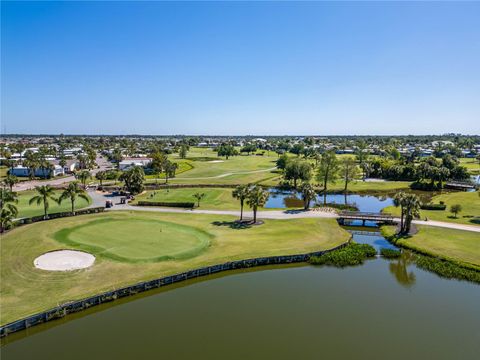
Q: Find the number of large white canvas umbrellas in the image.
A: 0